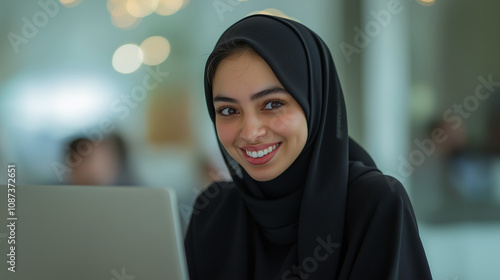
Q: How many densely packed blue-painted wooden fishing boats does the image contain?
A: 0